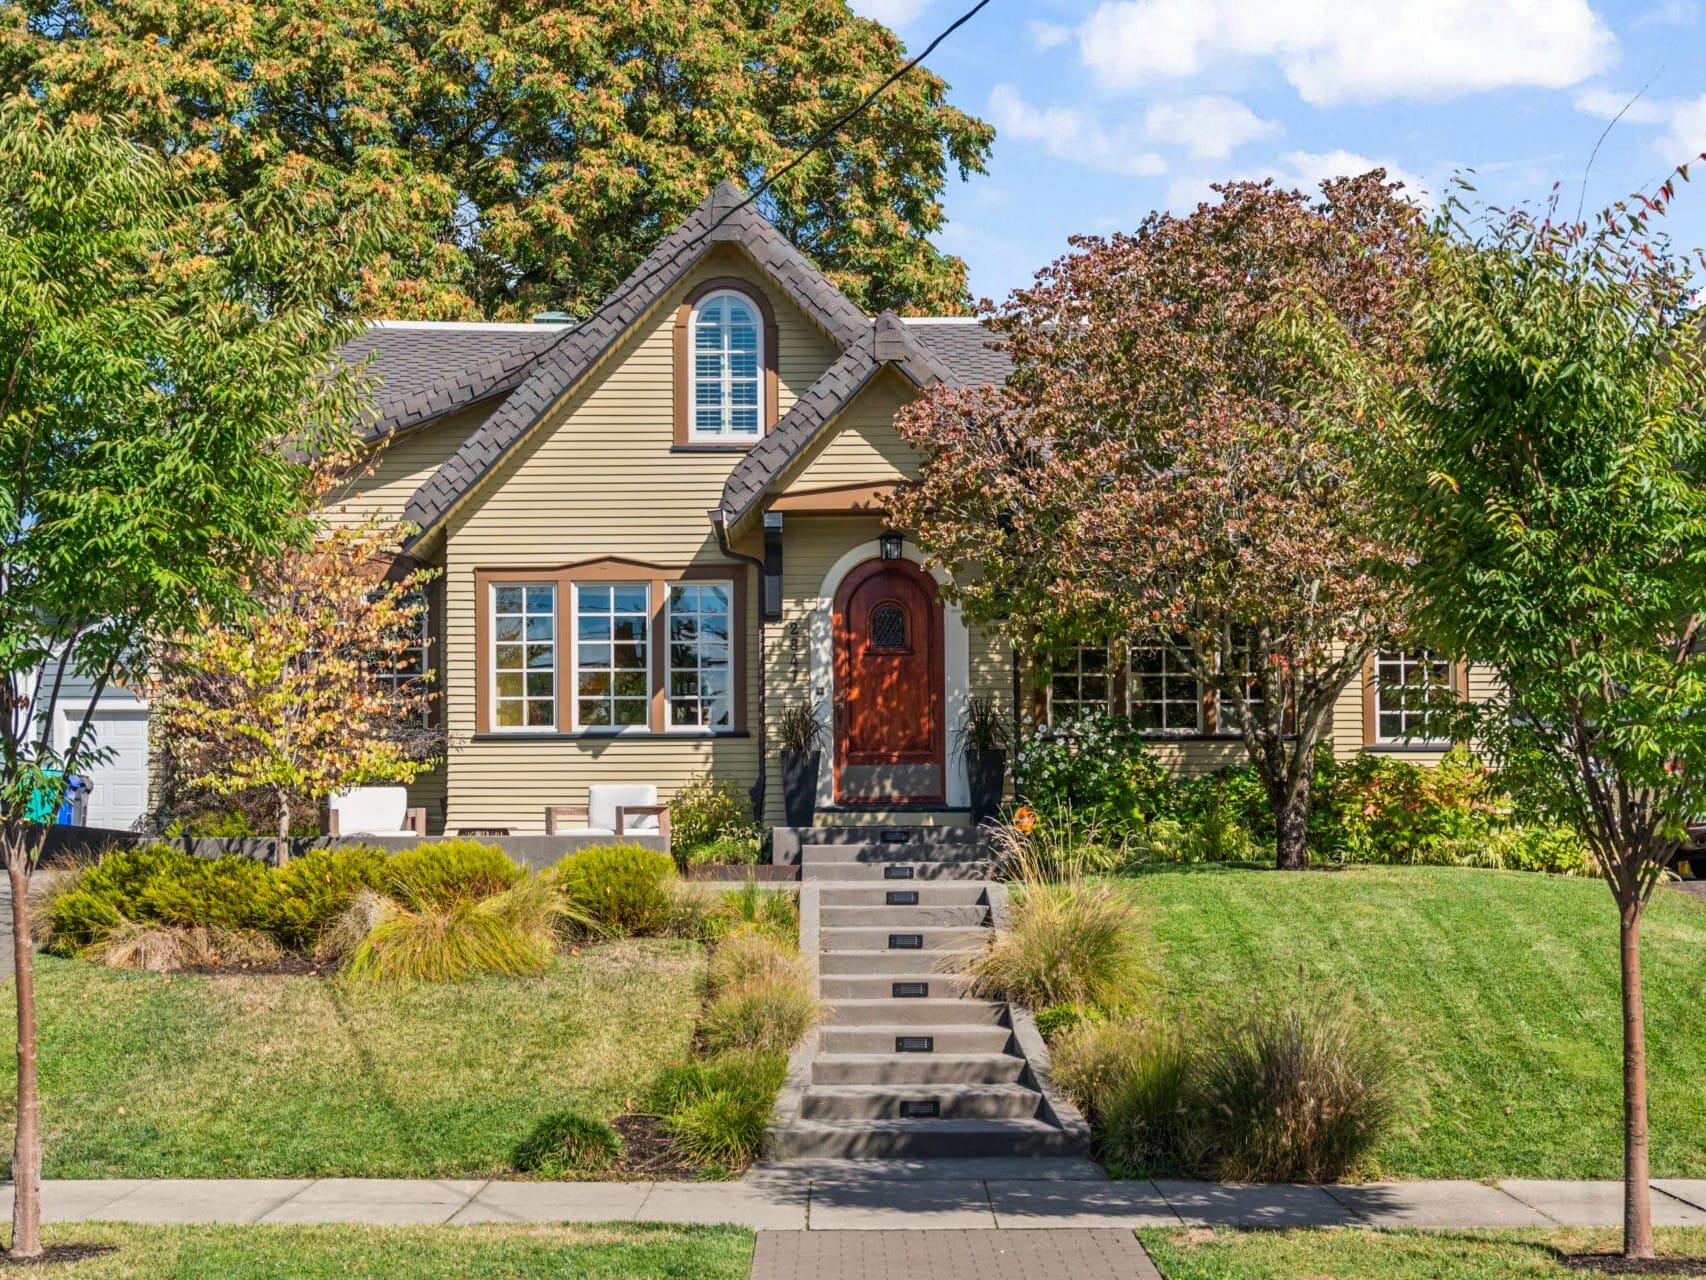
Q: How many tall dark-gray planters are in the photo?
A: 2